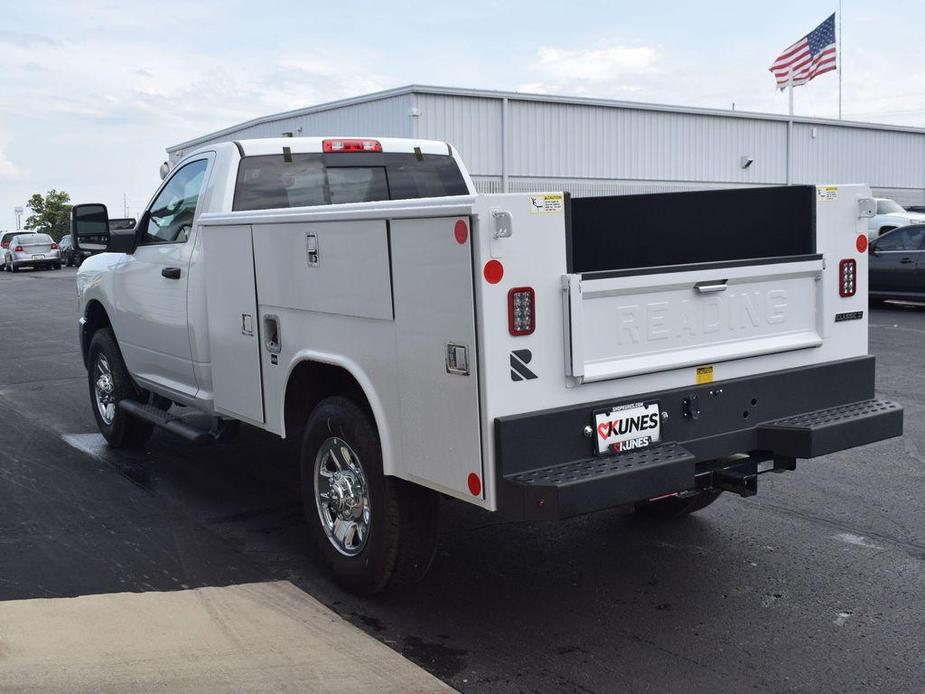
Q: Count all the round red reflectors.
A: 4